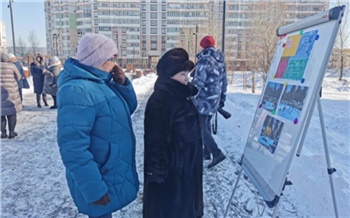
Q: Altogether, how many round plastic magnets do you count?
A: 9